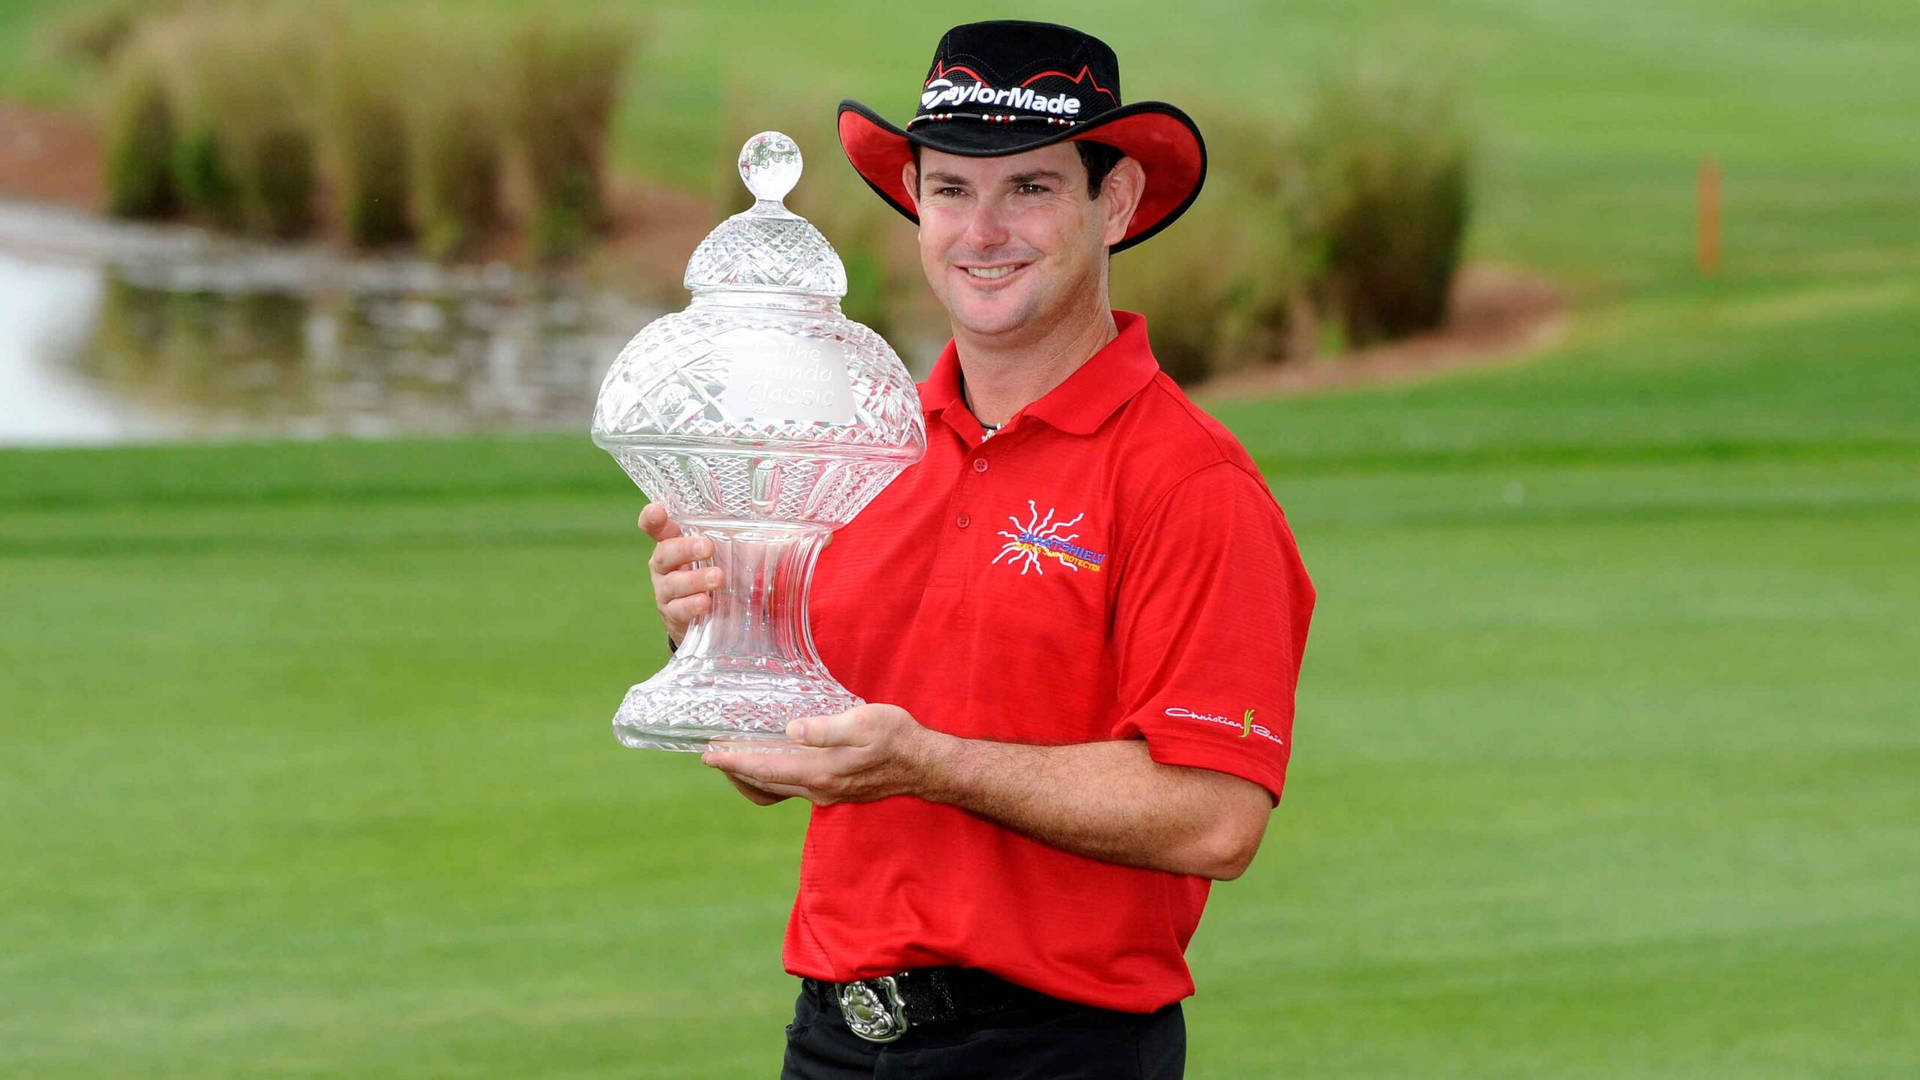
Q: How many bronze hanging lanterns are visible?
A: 0